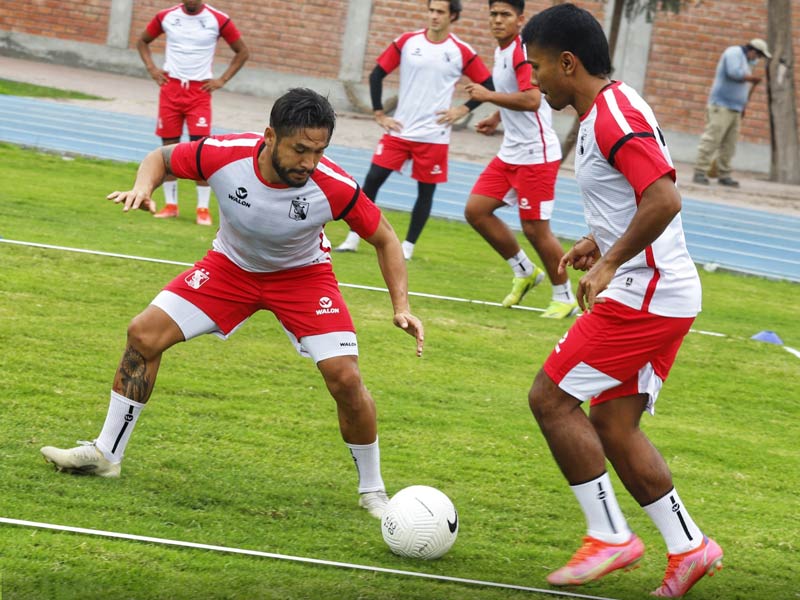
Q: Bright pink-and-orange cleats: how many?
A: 2